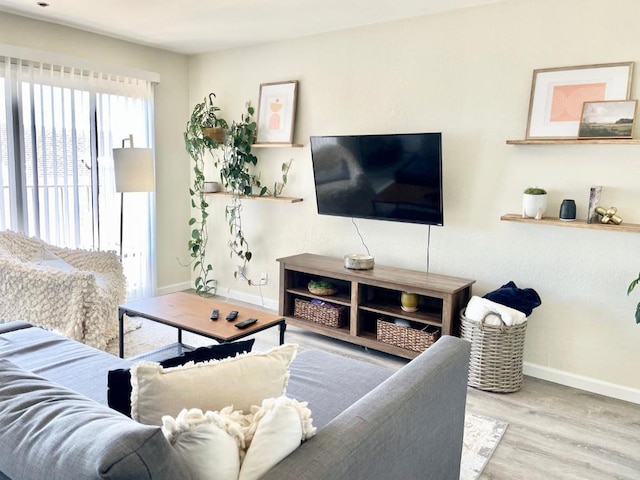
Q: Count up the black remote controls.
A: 3